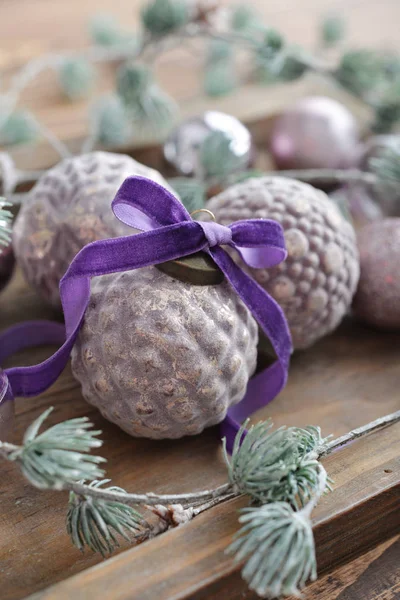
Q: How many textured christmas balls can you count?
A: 3